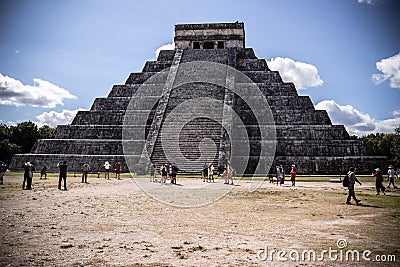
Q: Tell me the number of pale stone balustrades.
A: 2